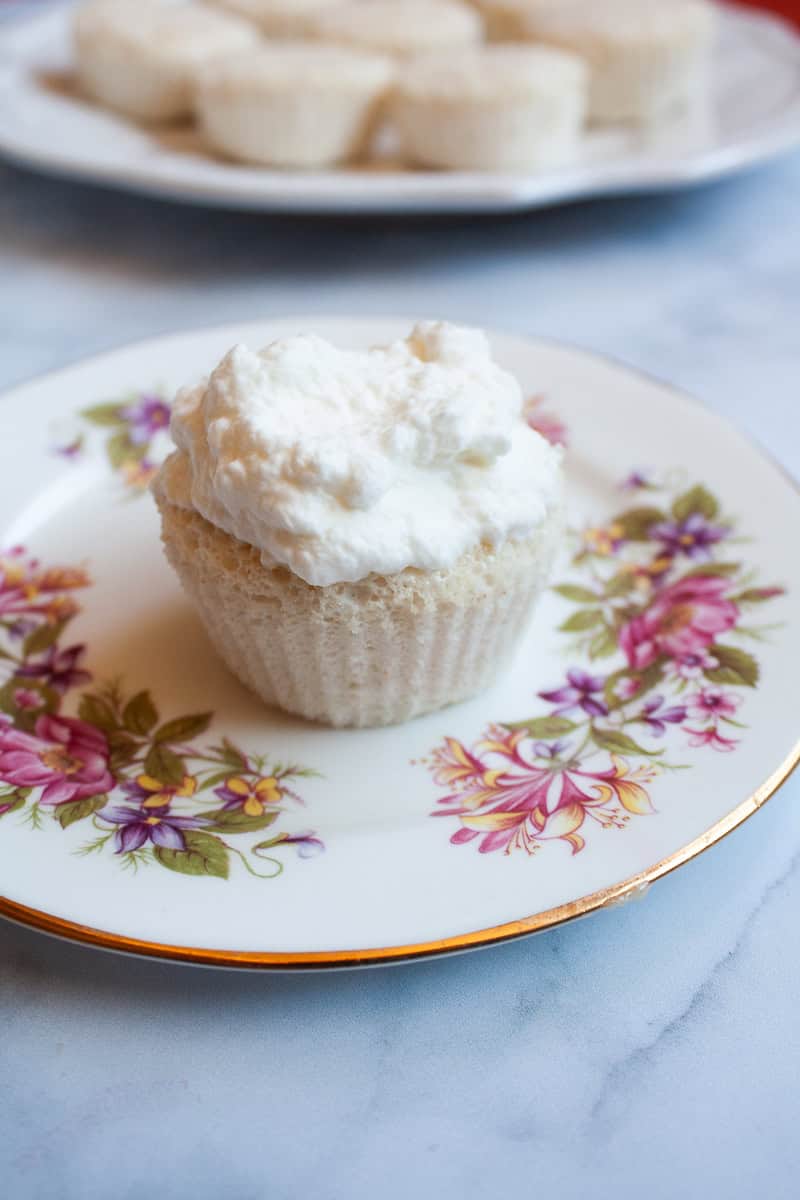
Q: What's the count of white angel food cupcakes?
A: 8